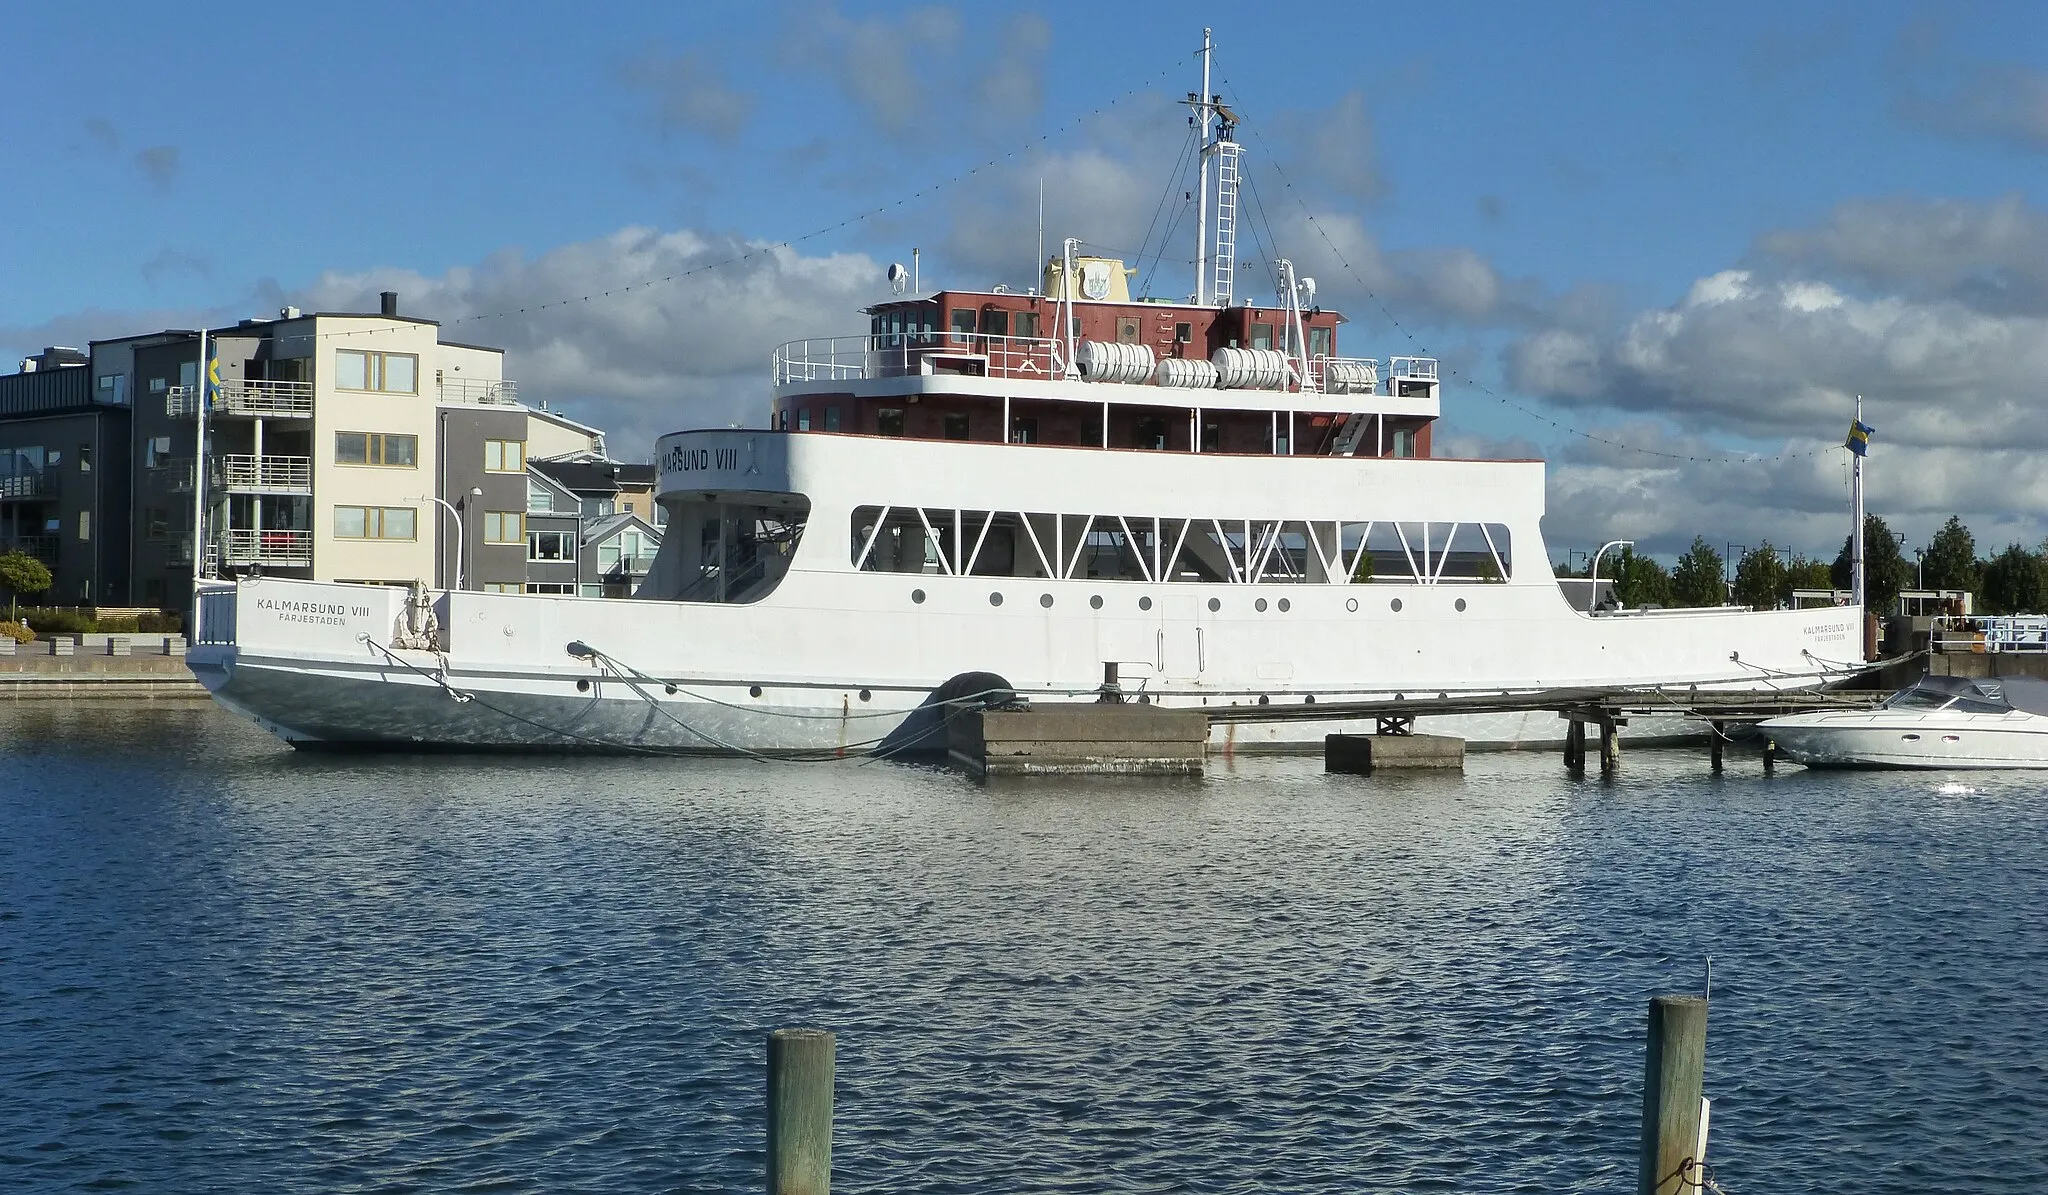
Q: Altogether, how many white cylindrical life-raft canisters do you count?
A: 4